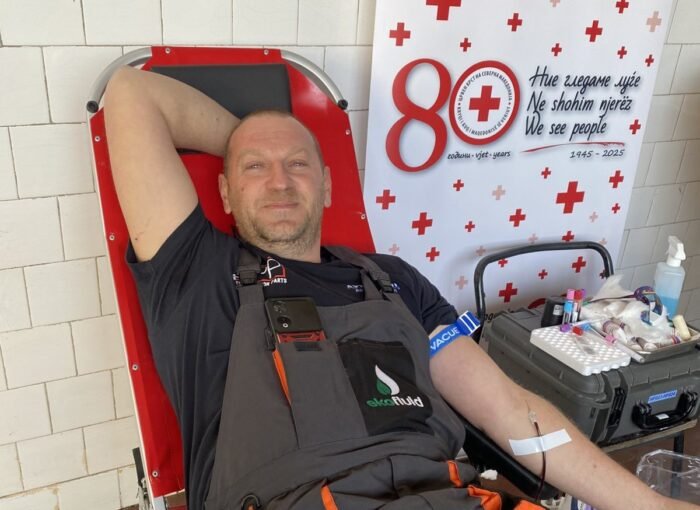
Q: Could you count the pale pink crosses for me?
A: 9